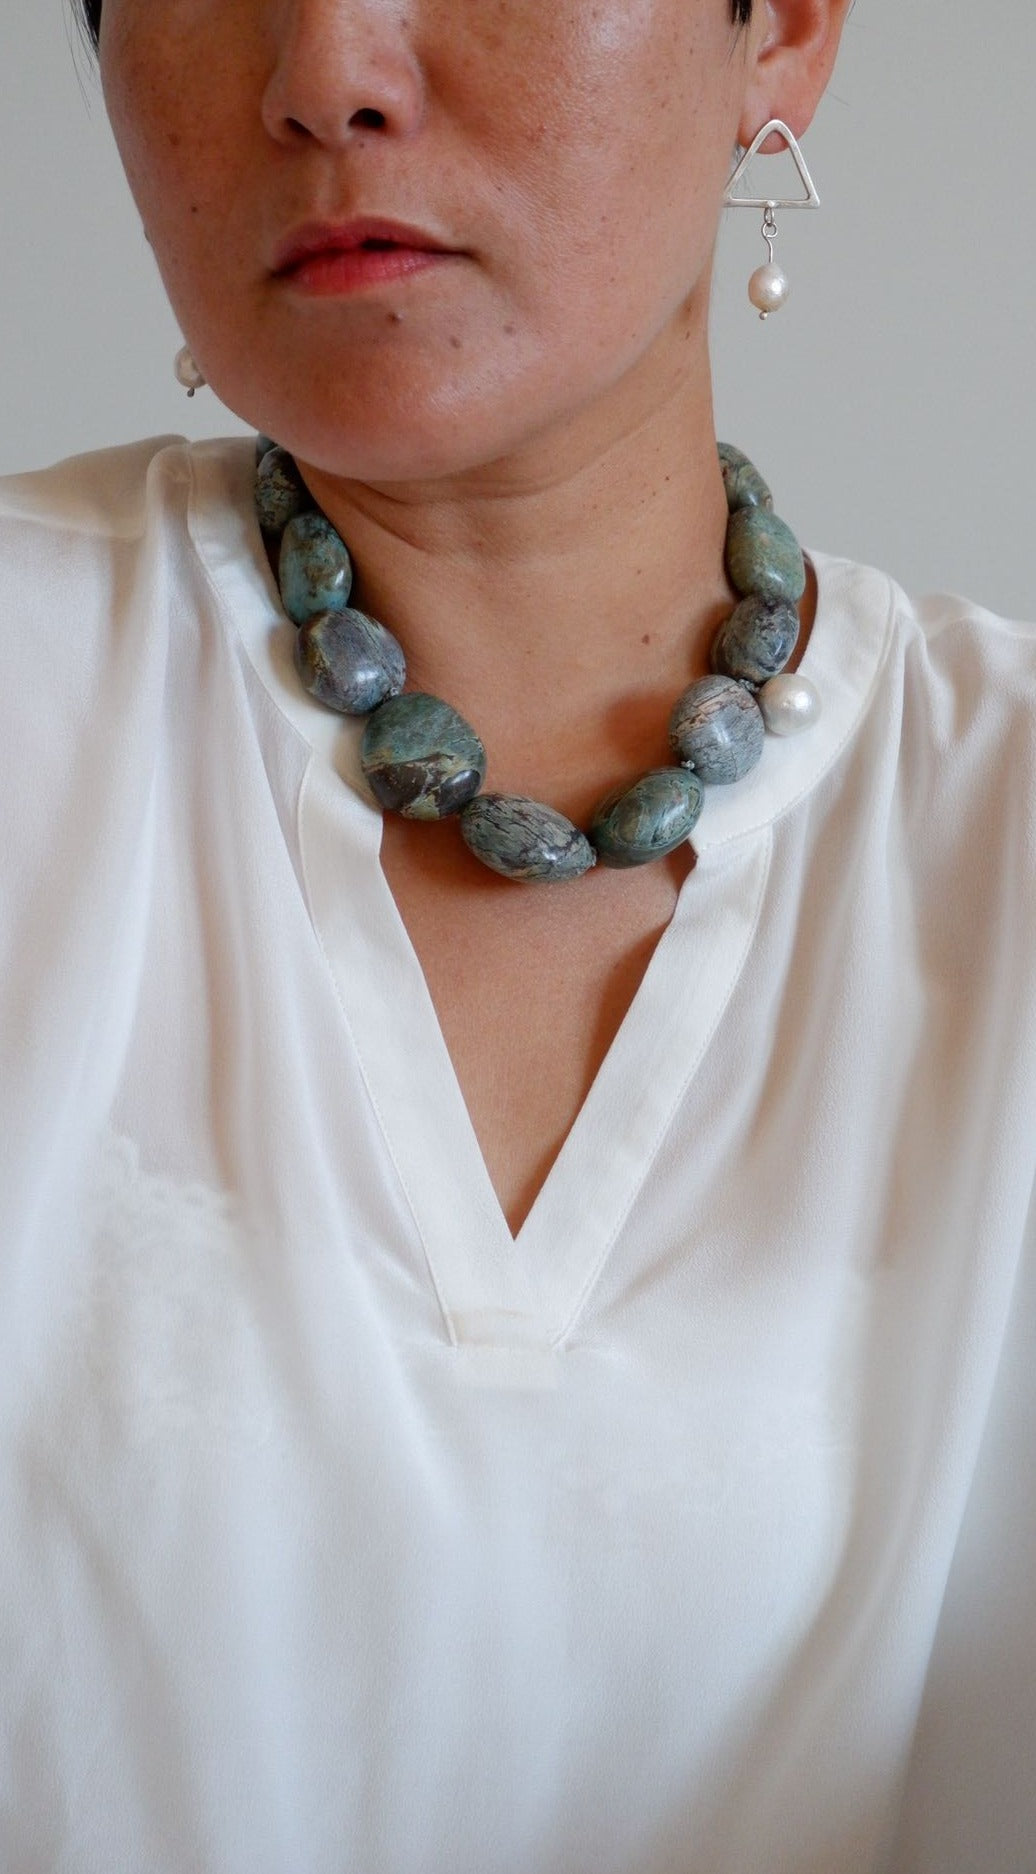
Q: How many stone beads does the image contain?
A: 11